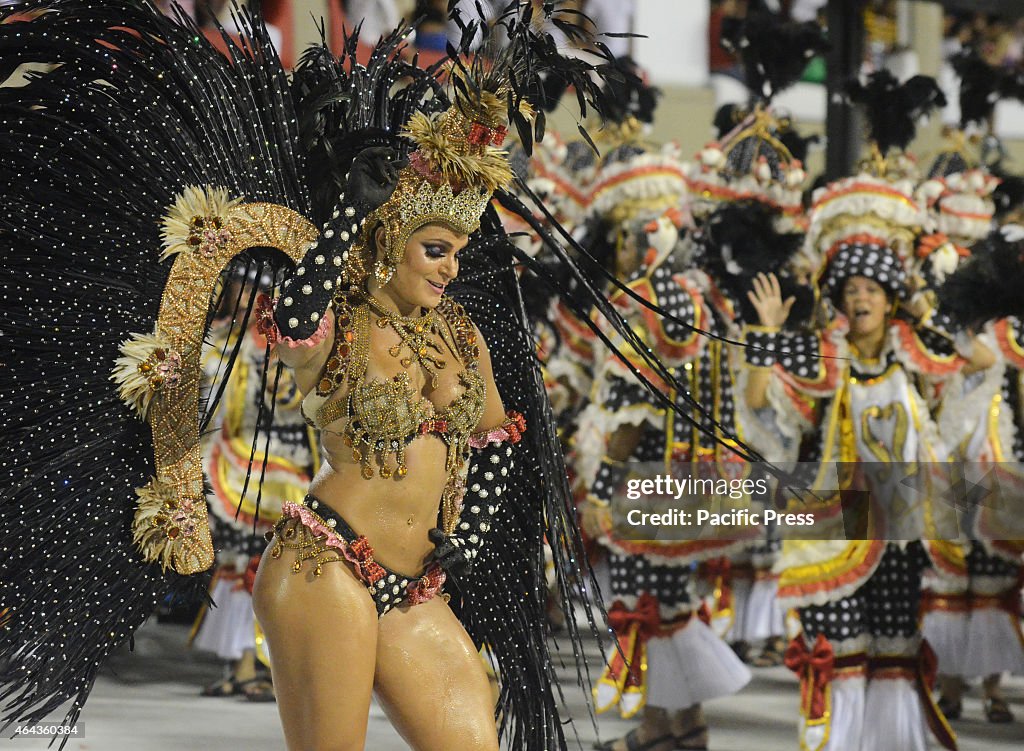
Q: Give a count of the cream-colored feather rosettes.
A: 3